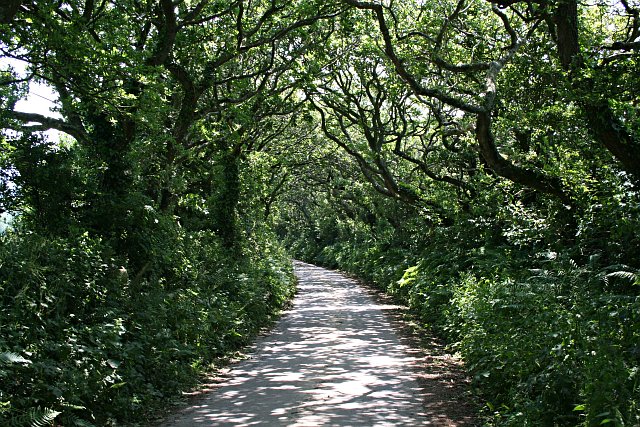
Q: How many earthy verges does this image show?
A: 2